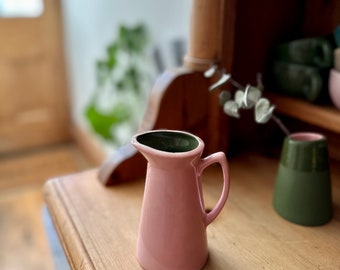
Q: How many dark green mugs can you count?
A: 2